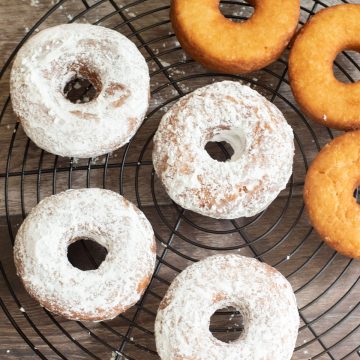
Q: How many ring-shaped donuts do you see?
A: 7